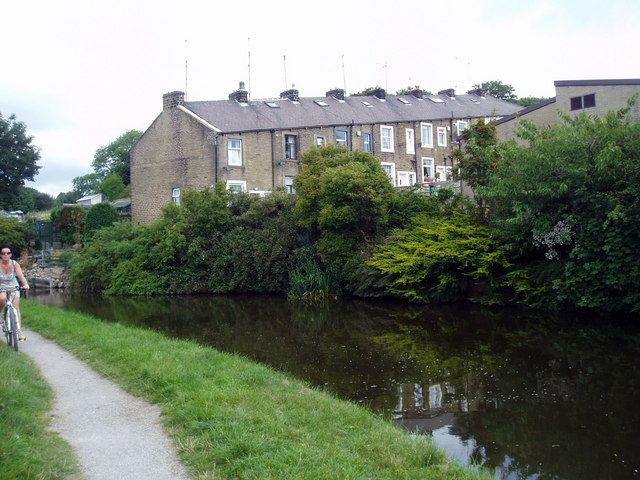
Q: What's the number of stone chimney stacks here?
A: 8